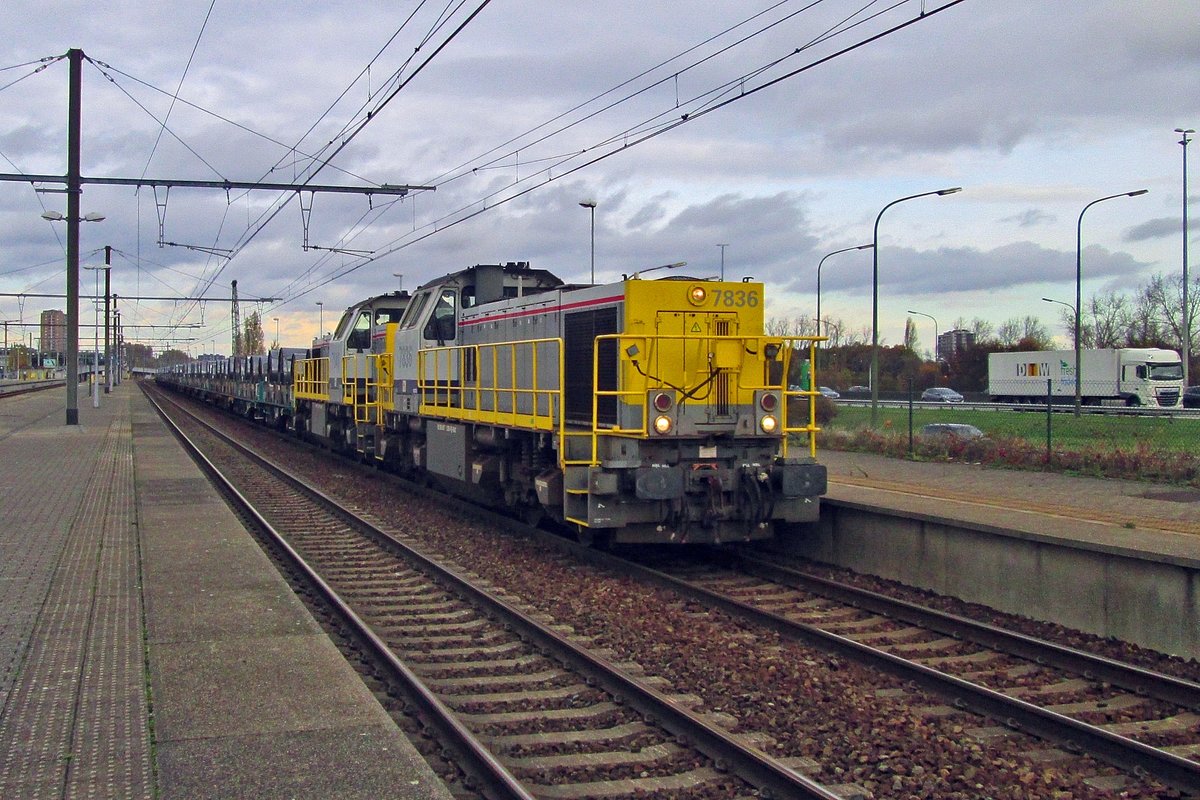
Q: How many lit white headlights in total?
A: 3